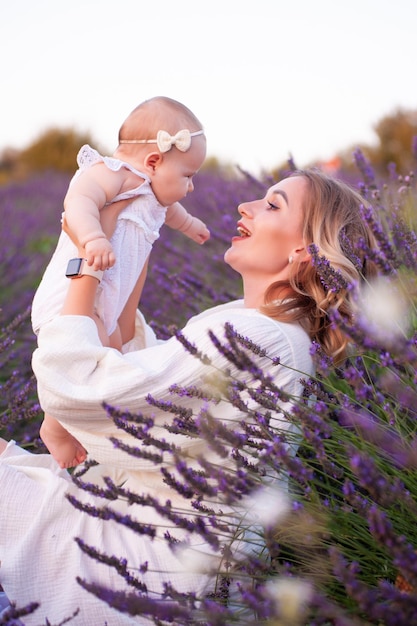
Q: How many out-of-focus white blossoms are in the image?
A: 3